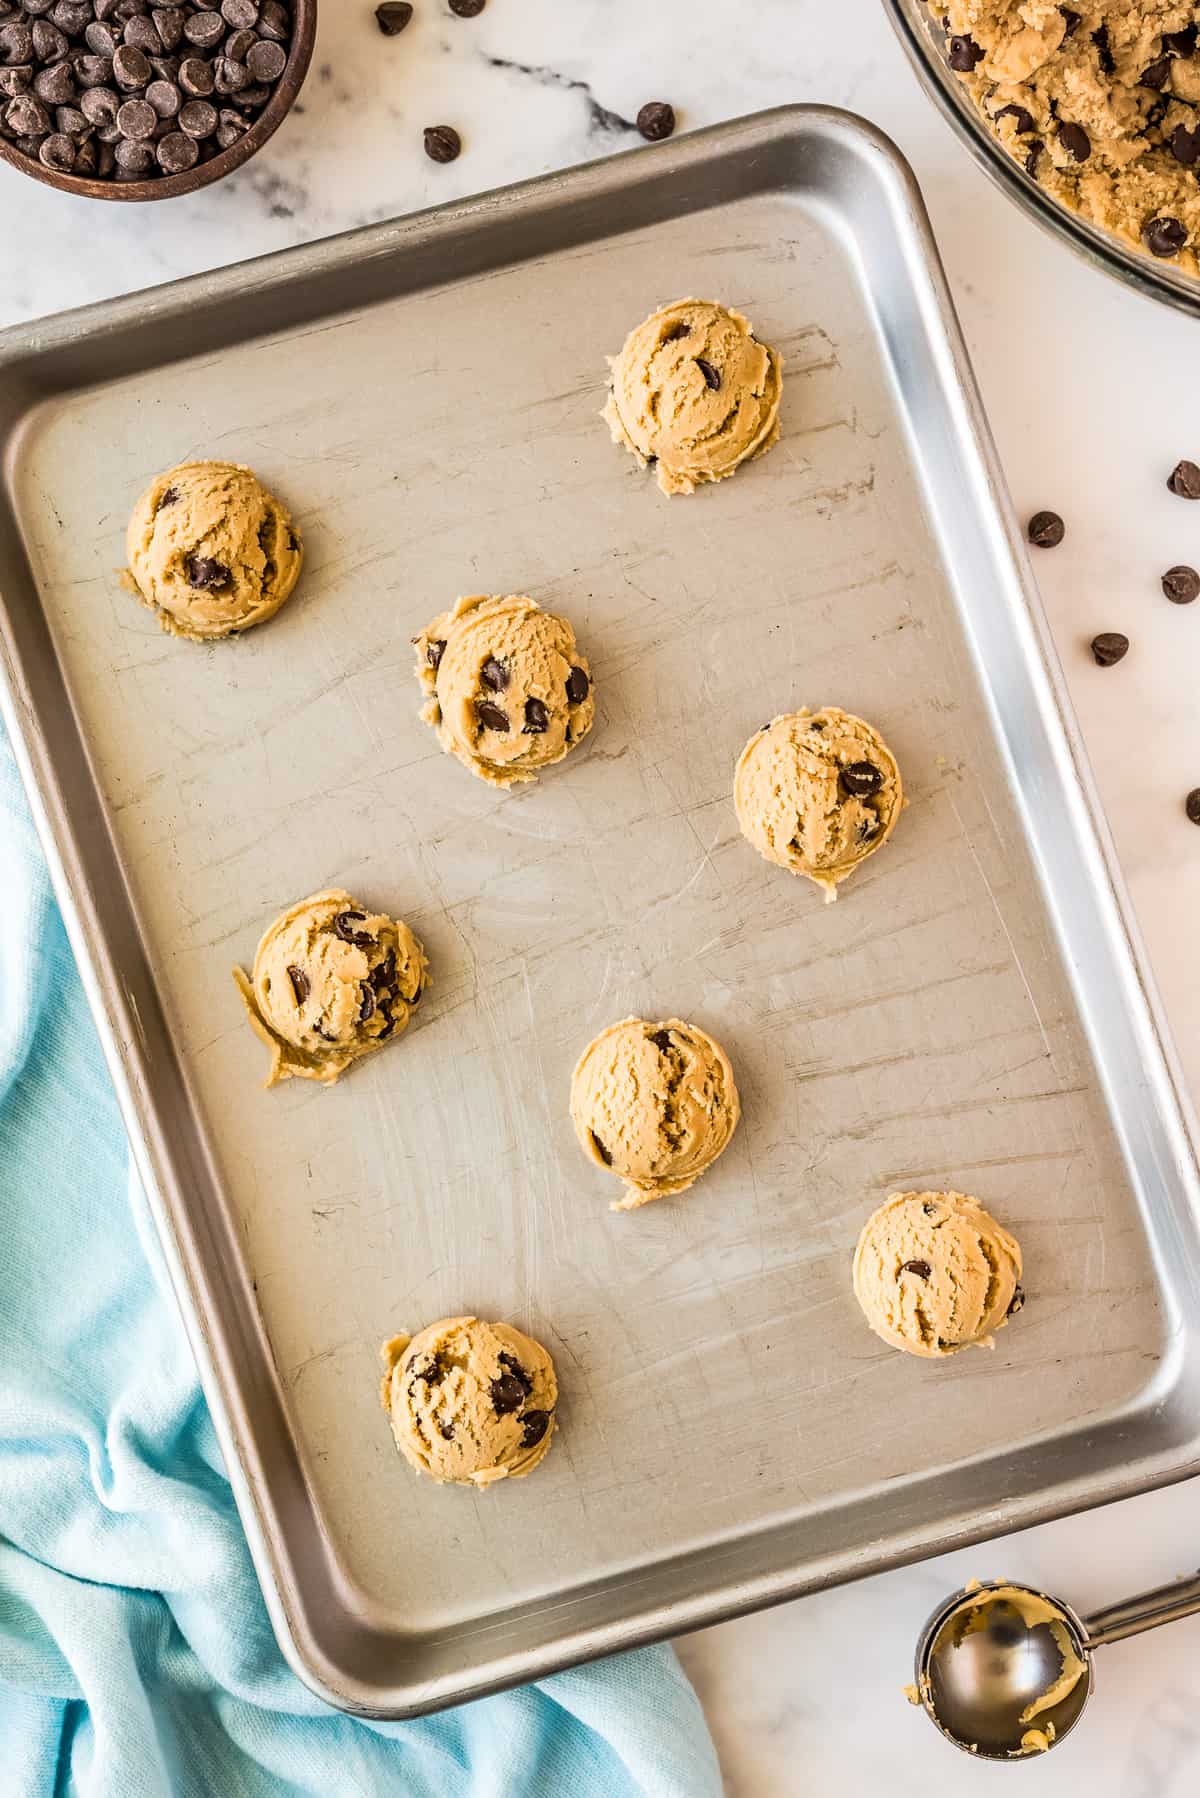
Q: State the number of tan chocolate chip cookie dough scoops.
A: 8